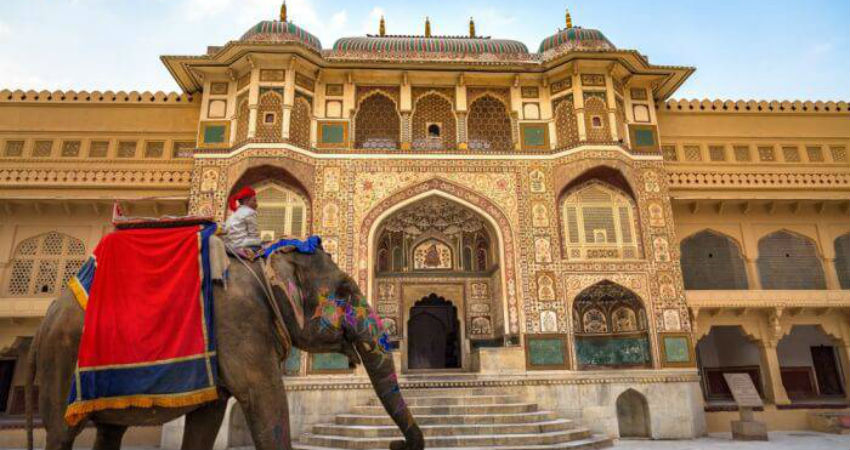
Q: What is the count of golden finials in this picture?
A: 5